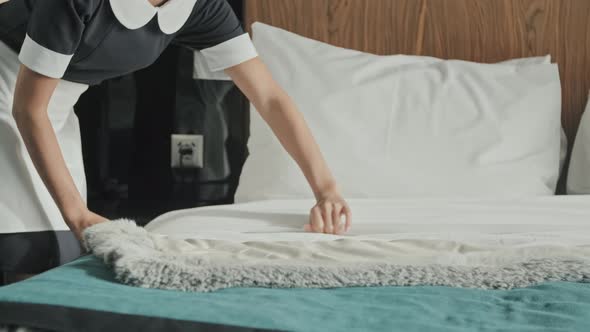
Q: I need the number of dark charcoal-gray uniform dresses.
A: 1